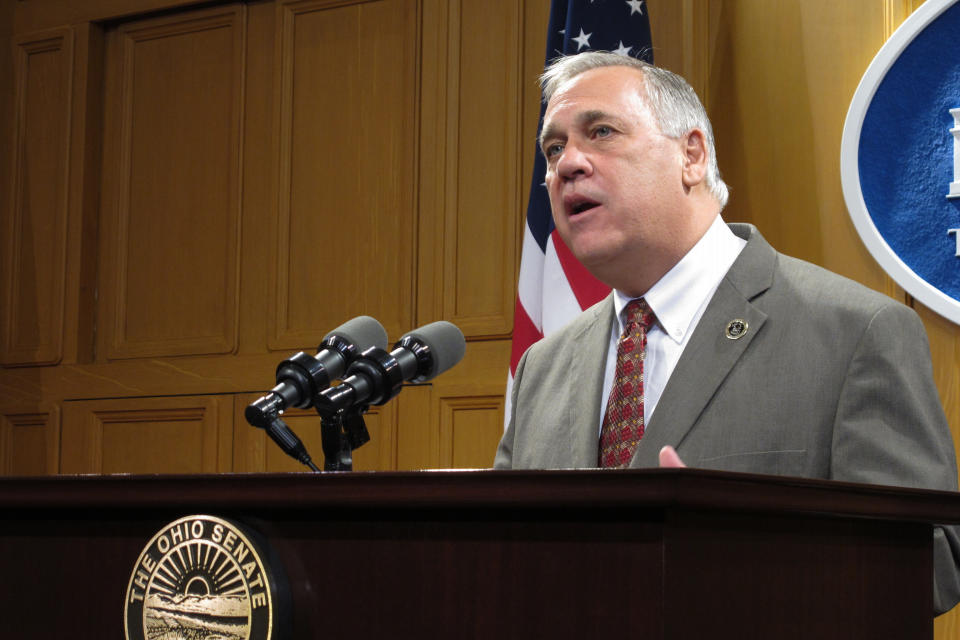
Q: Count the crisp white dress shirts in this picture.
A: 1